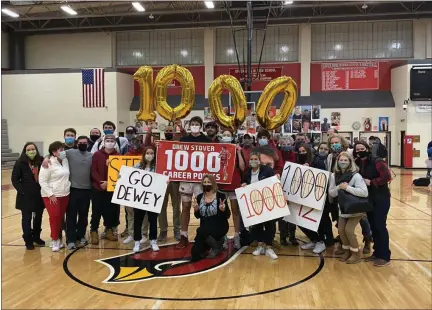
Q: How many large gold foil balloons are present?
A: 4